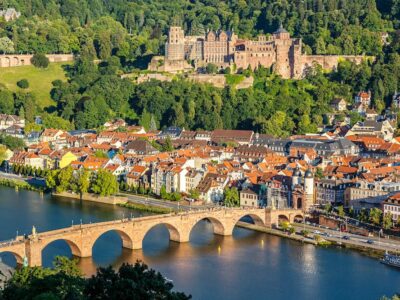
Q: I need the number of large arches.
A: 6